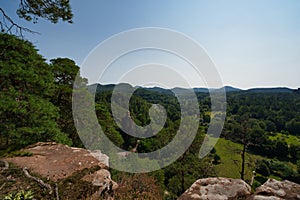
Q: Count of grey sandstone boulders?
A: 2